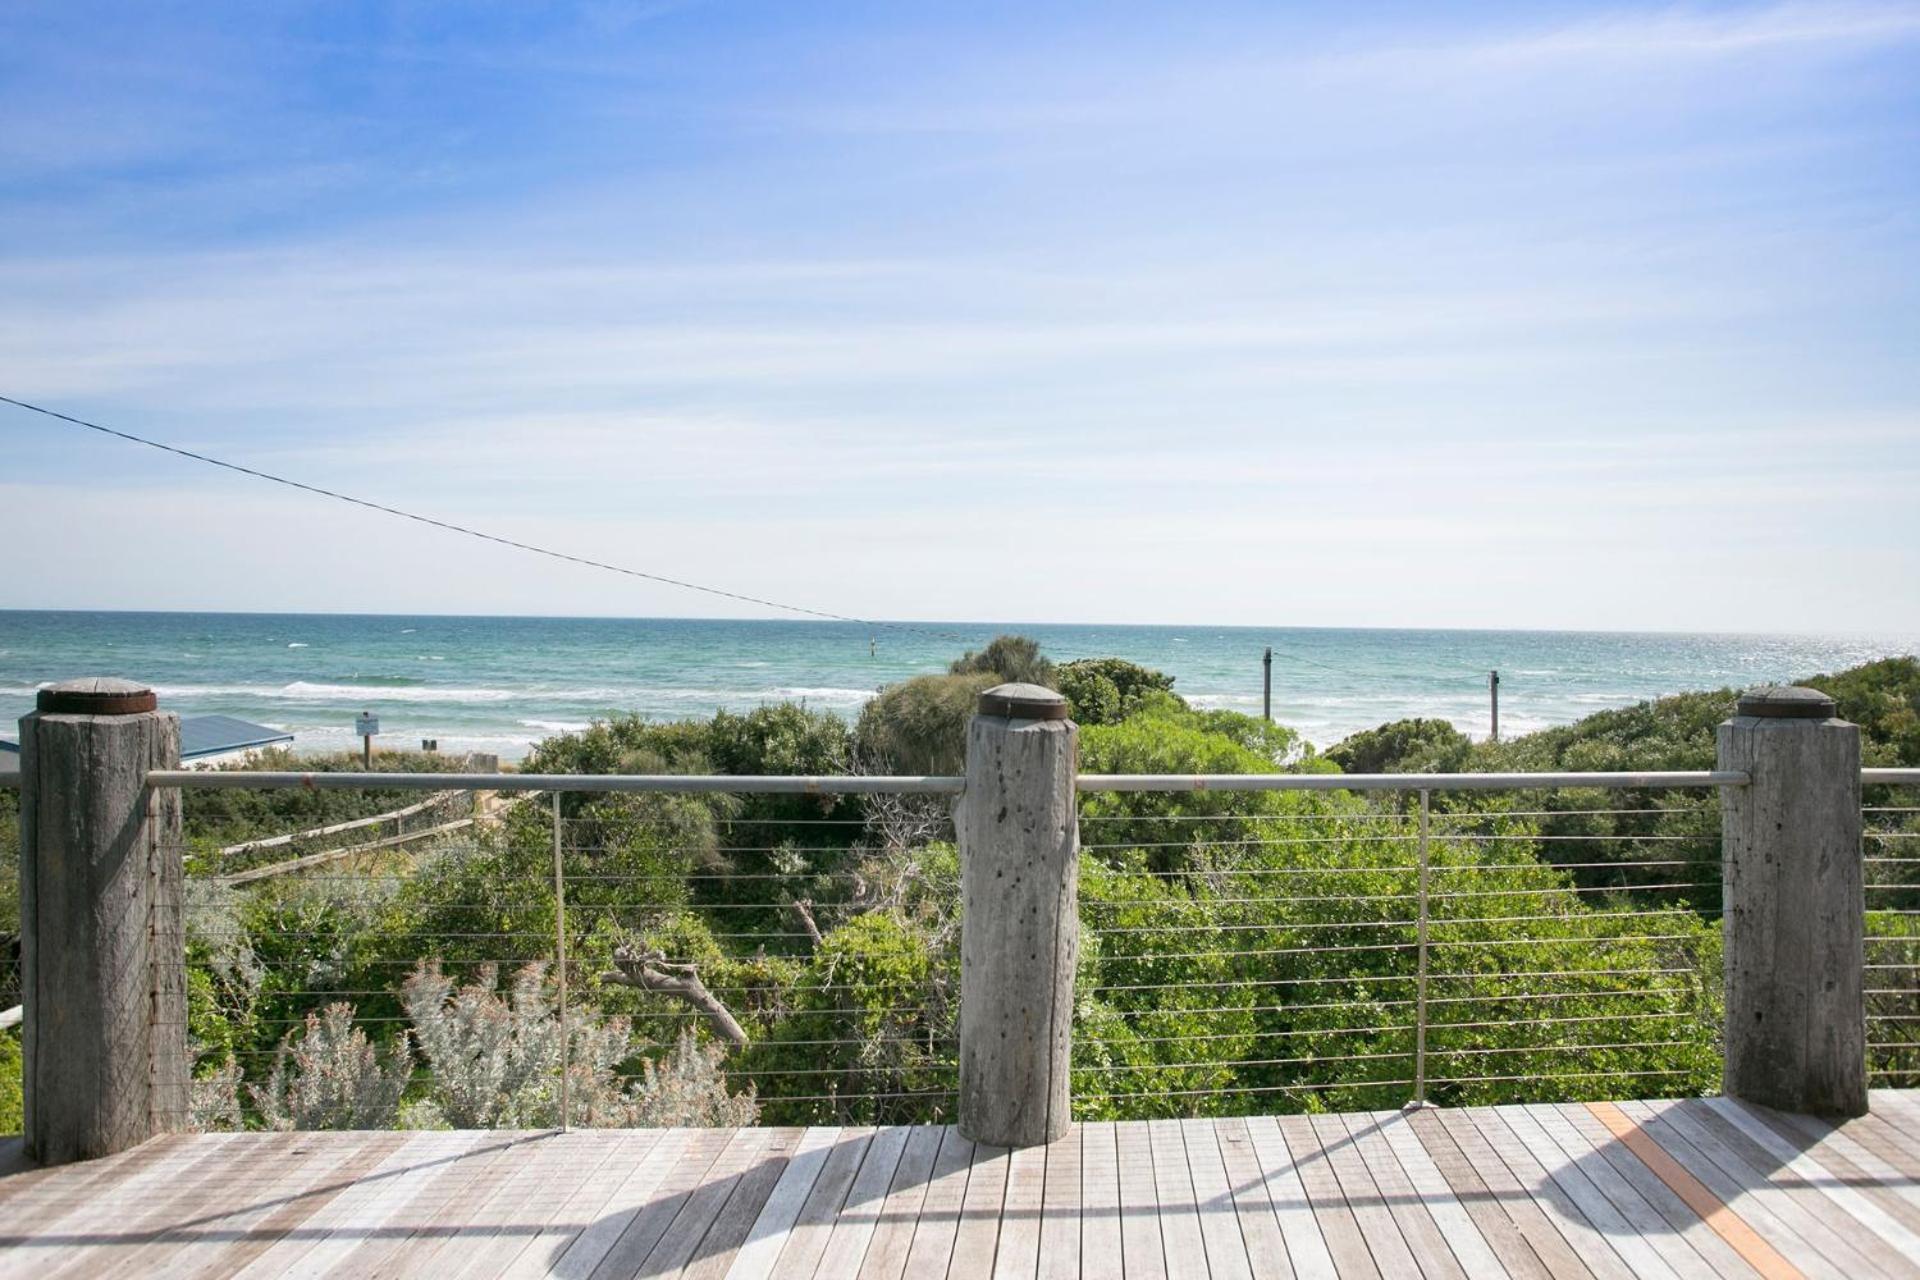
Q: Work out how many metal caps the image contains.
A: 3